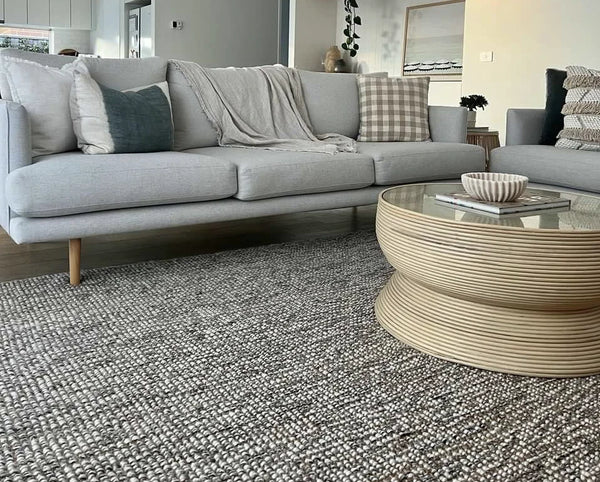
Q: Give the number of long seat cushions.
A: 4